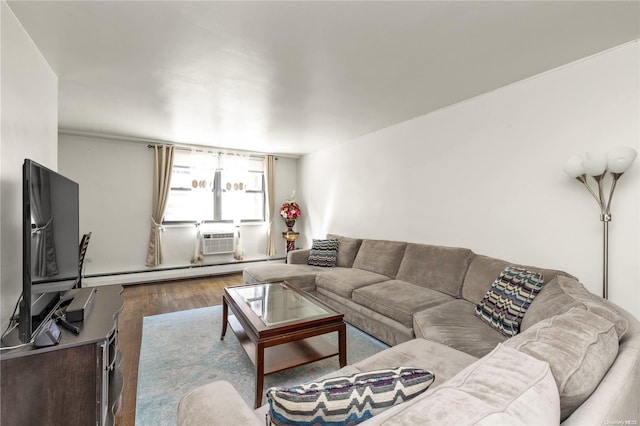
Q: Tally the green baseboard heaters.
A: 0